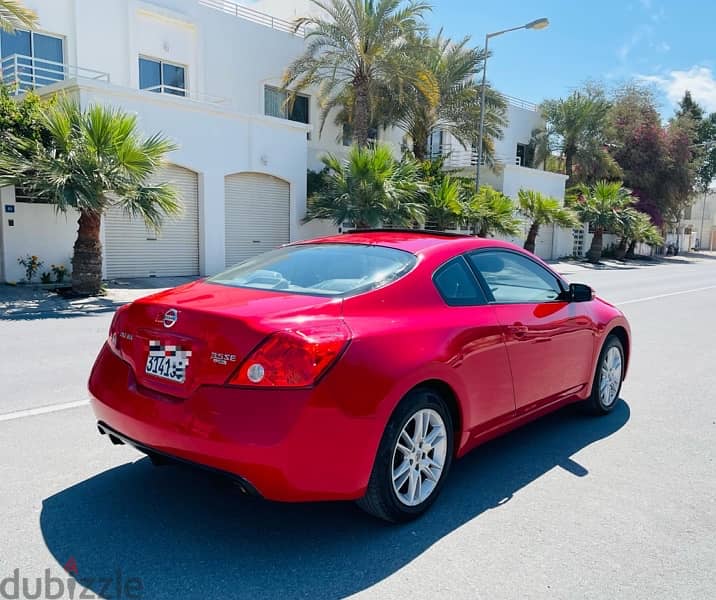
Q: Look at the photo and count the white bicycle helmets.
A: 0